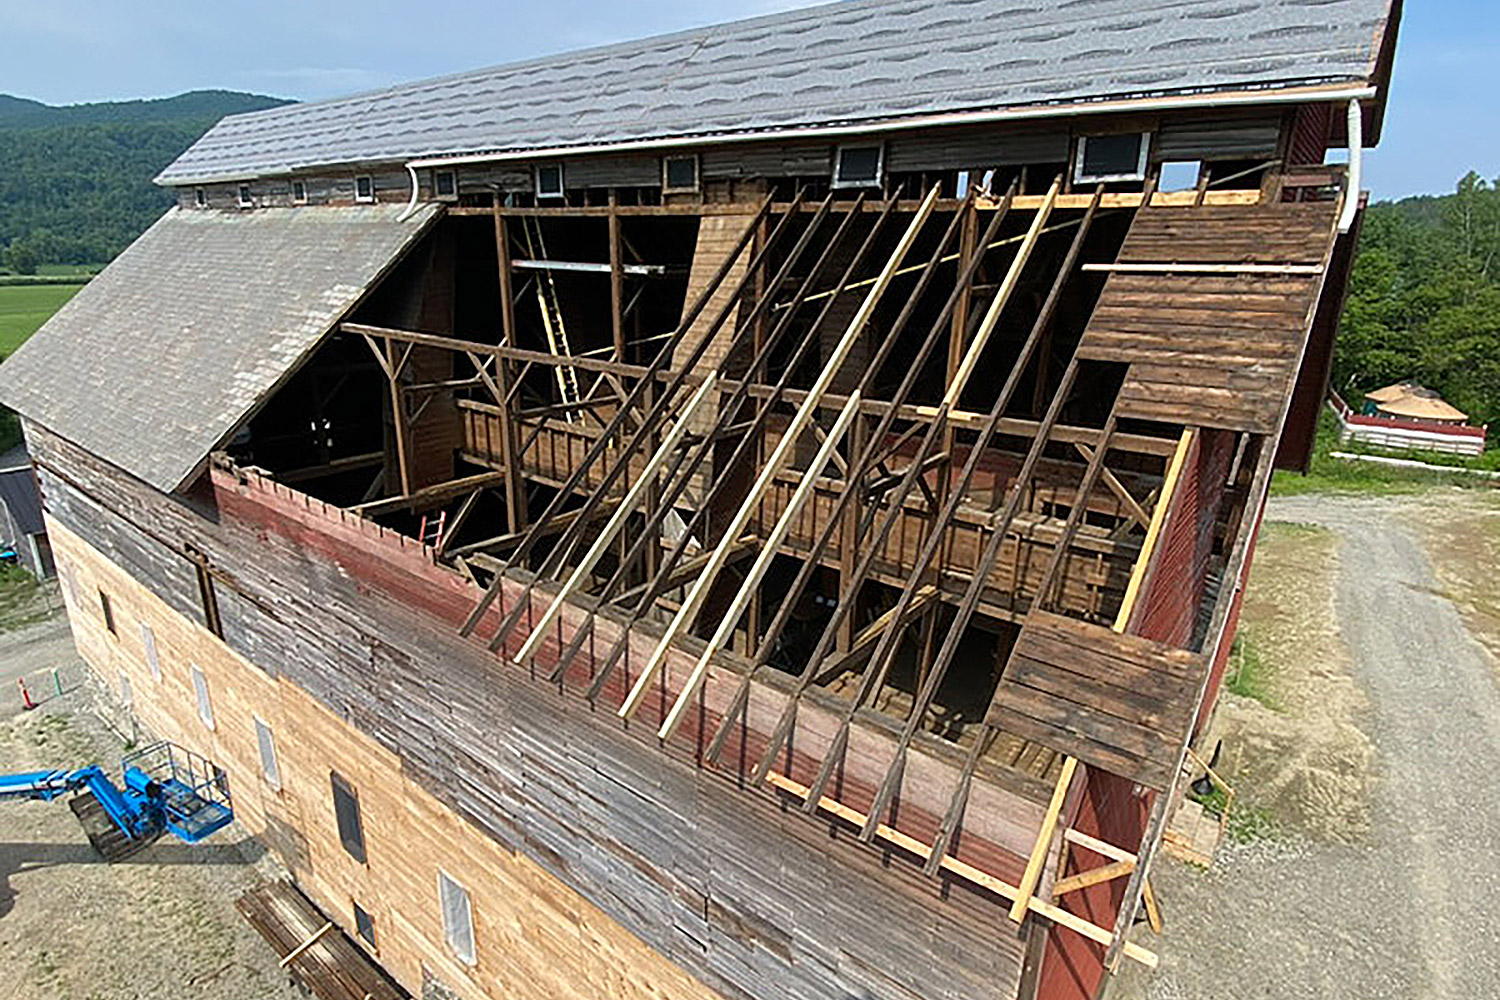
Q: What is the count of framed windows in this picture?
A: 9